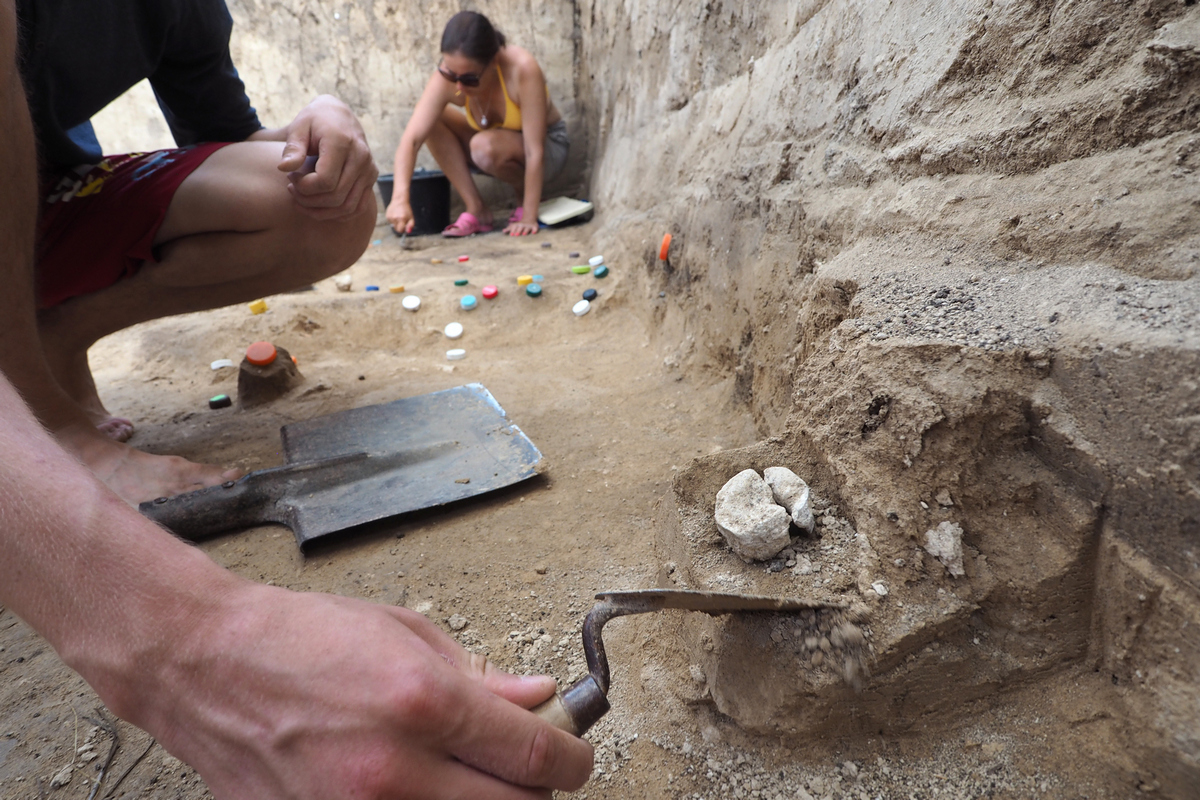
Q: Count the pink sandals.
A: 2